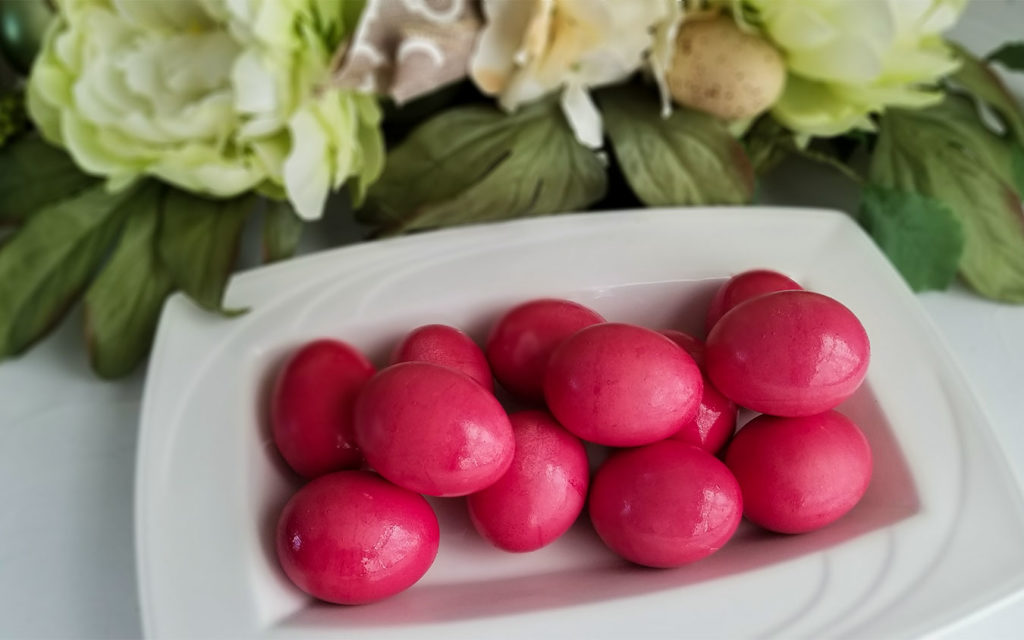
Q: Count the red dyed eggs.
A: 12